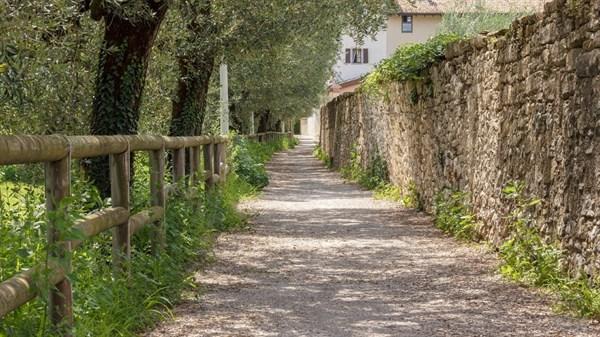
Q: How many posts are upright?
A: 7